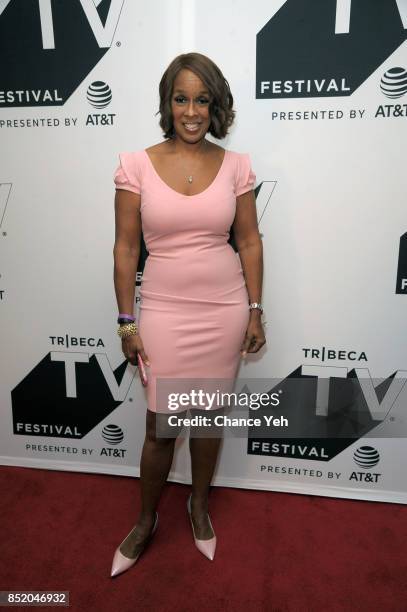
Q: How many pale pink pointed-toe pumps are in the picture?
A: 2